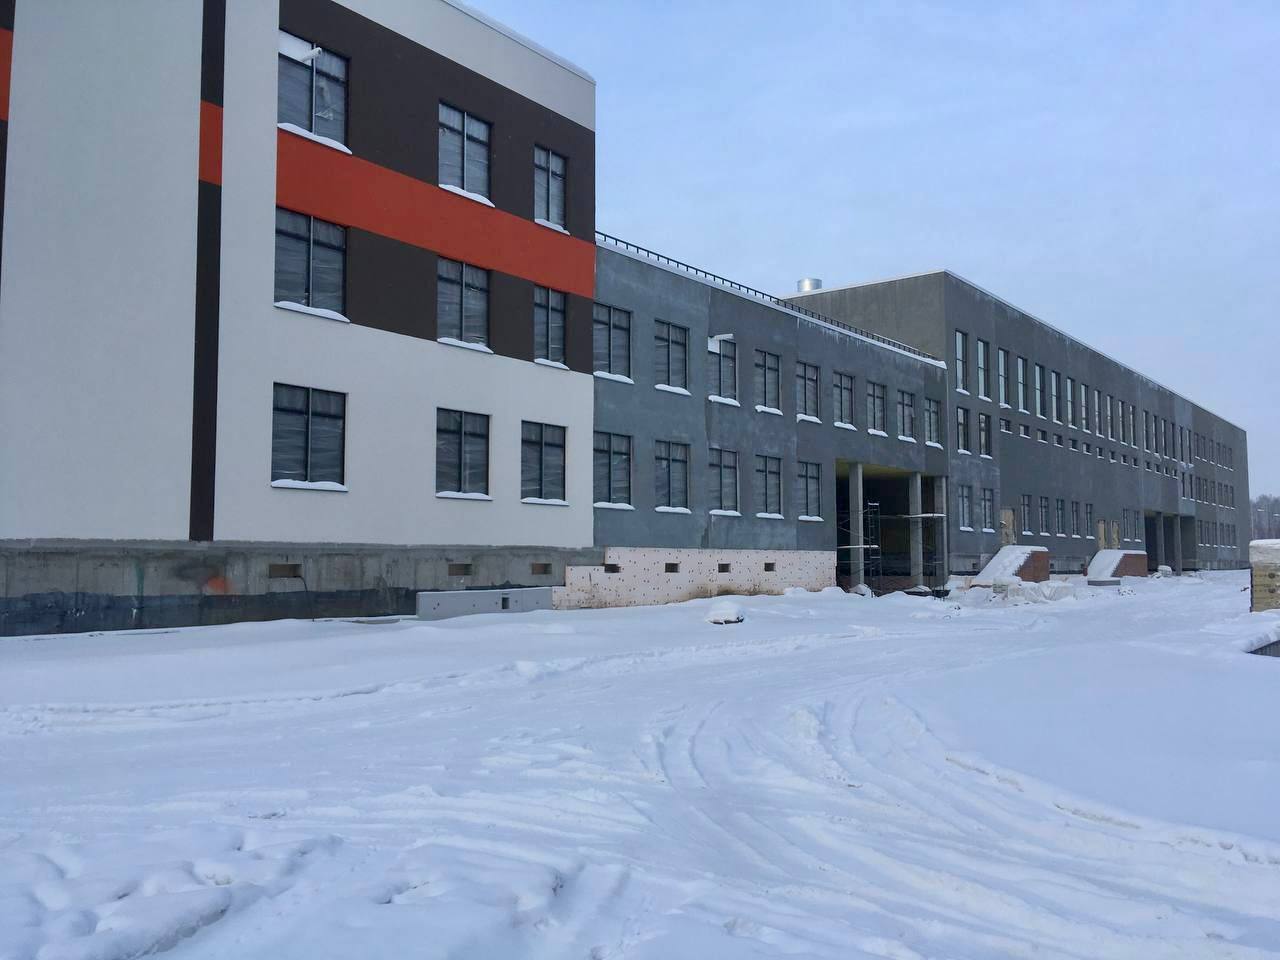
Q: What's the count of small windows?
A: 14